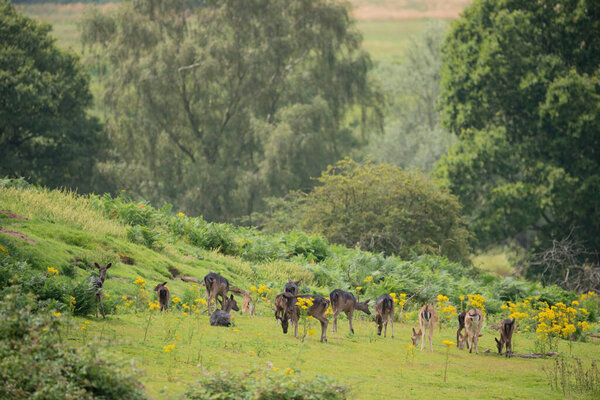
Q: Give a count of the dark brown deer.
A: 11